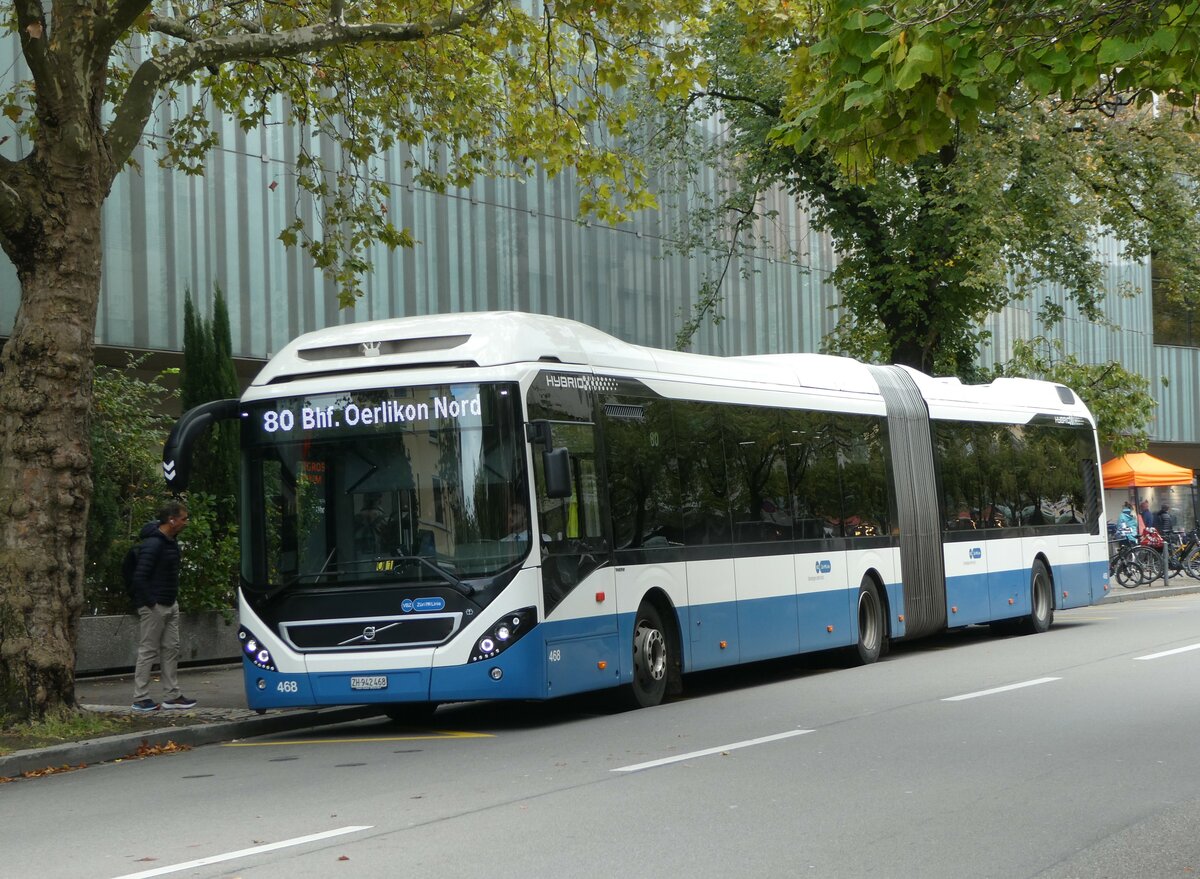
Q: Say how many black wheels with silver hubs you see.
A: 3